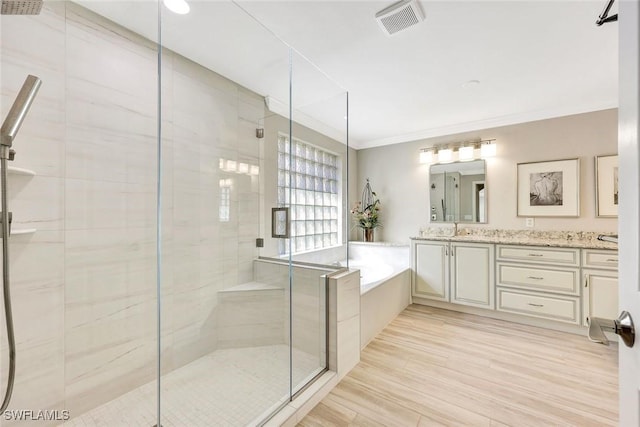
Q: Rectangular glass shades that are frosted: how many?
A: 4